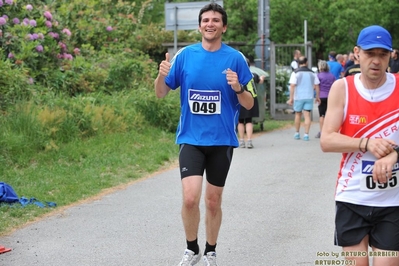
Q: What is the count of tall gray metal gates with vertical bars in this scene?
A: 1